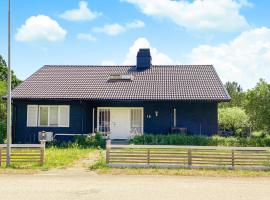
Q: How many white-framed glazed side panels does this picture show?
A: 2